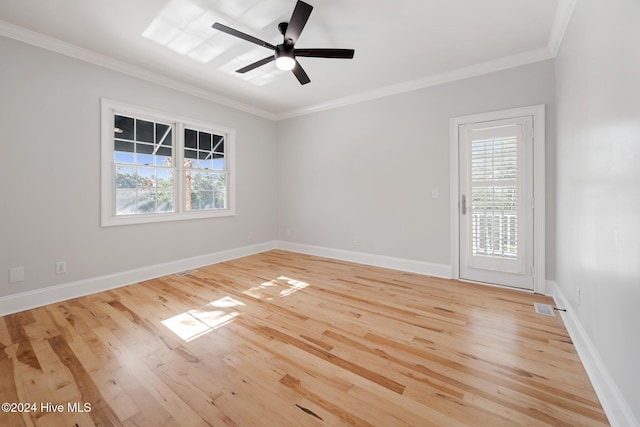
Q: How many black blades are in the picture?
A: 5